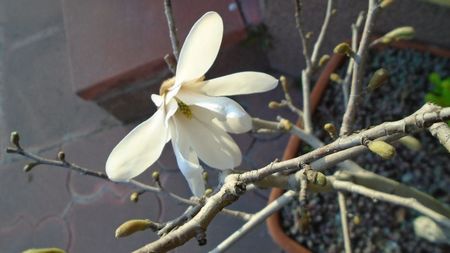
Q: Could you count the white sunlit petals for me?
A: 6